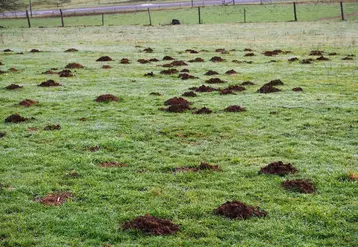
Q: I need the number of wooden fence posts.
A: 8